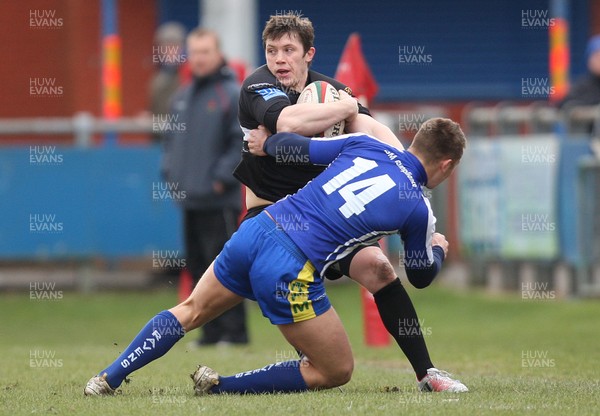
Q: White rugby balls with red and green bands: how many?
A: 1